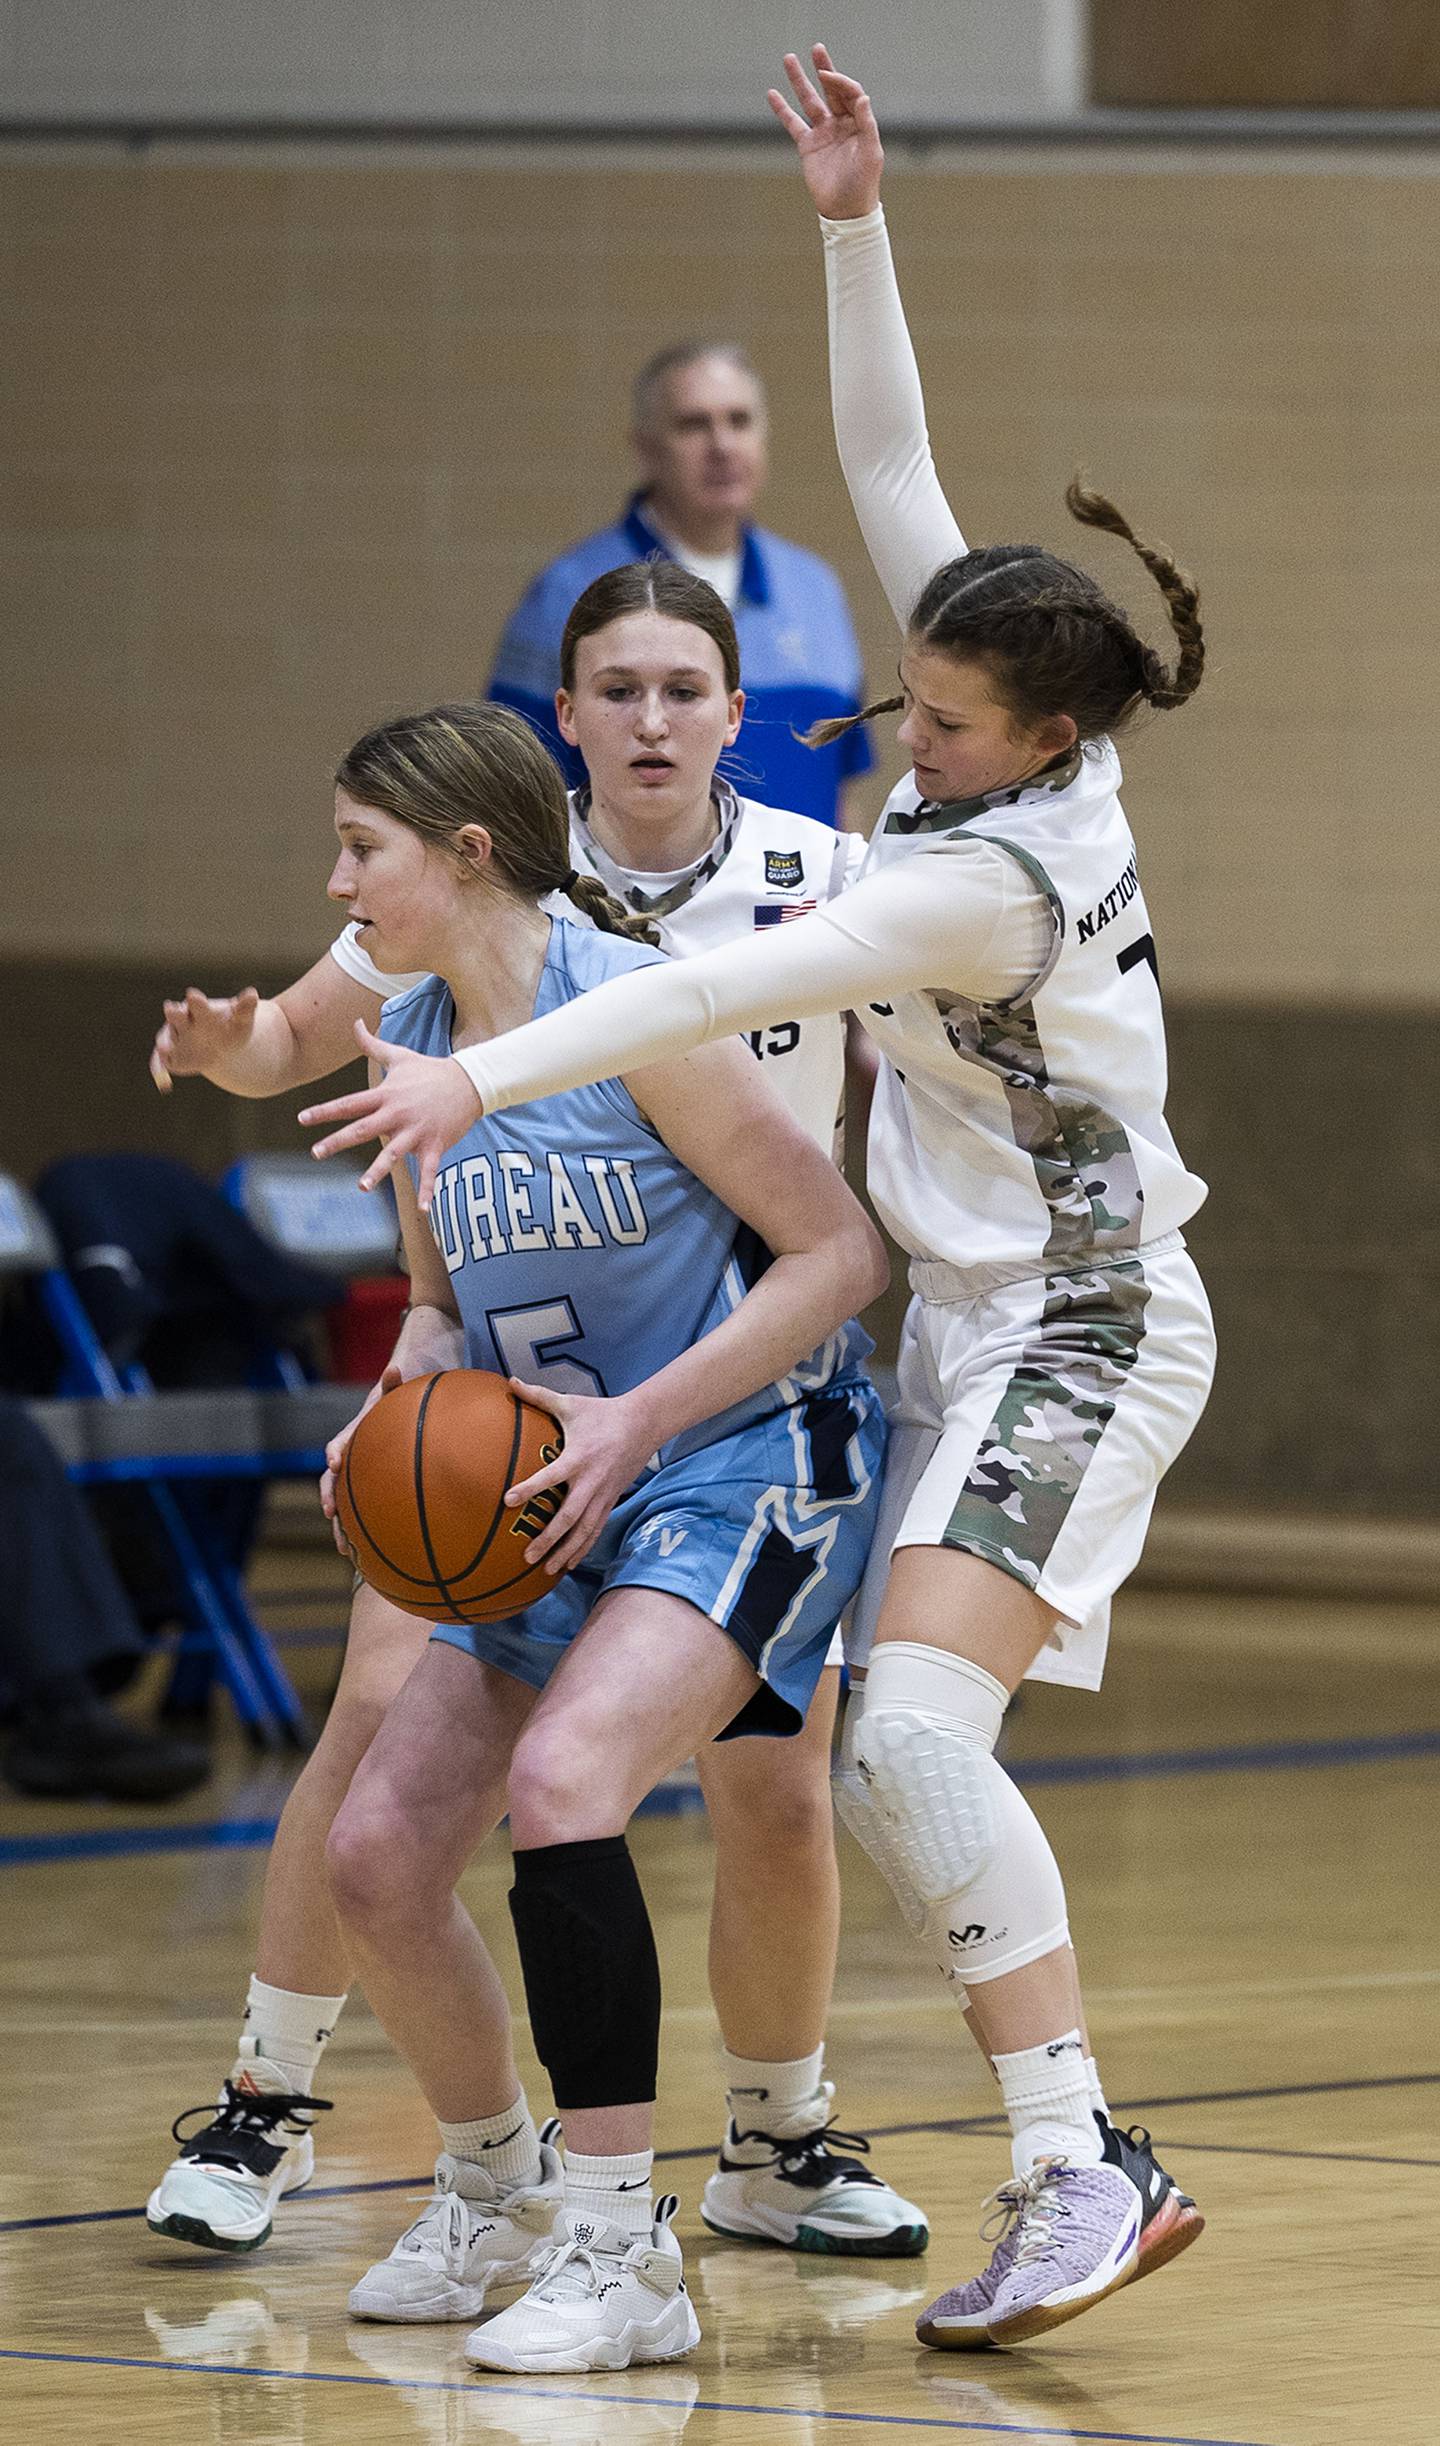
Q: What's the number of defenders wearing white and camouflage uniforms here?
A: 2